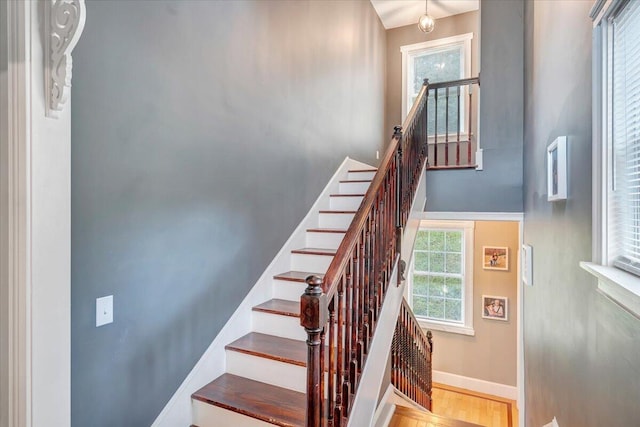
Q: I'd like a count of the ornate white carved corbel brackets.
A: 1